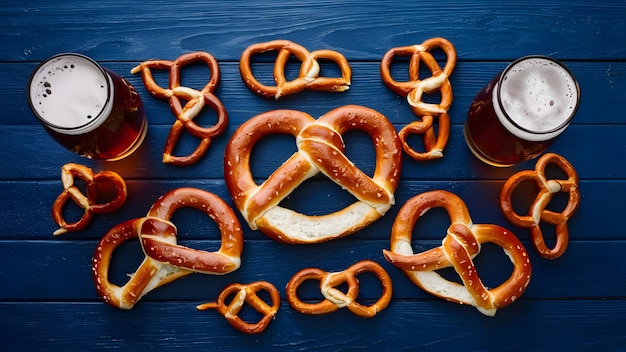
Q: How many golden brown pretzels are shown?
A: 10